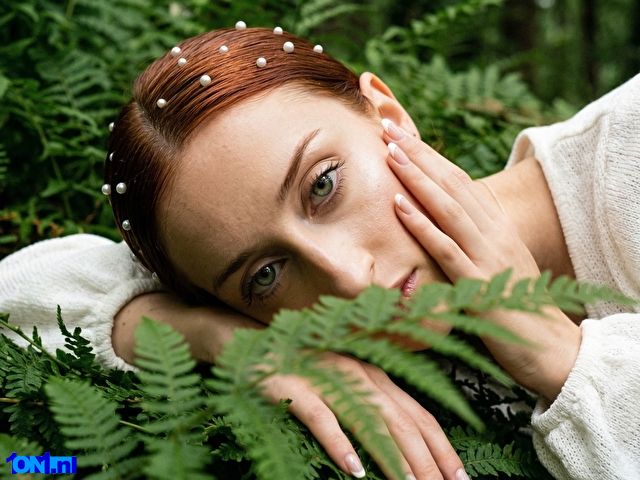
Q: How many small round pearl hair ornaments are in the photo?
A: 15